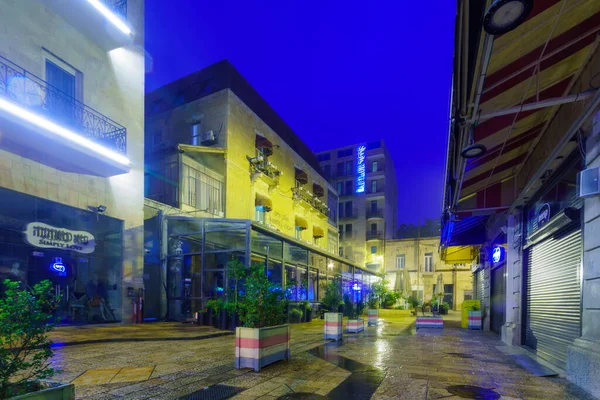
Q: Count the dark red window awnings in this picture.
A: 3